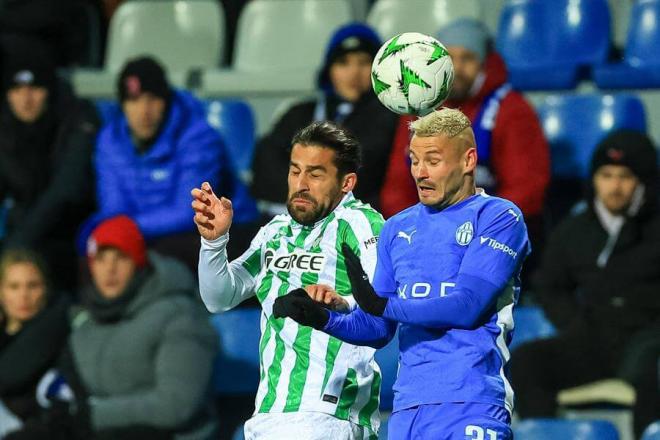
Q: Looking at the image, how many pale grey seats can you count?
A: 3